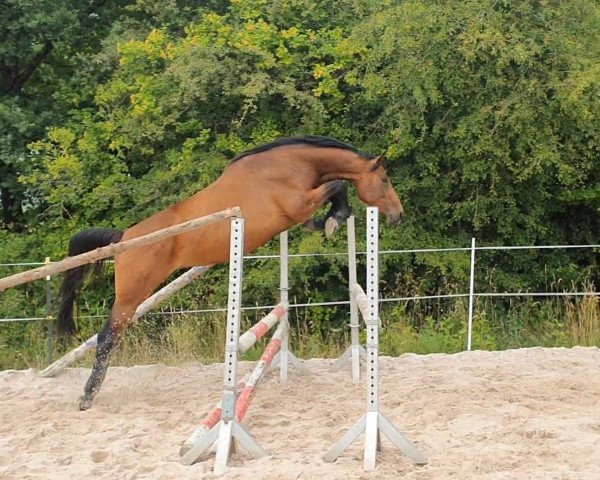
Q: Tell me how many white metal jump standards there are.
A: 4